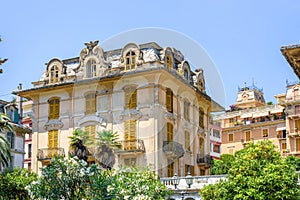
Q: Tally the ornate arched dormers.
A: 6